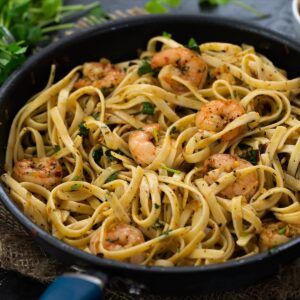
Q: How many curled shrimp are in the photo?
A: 8